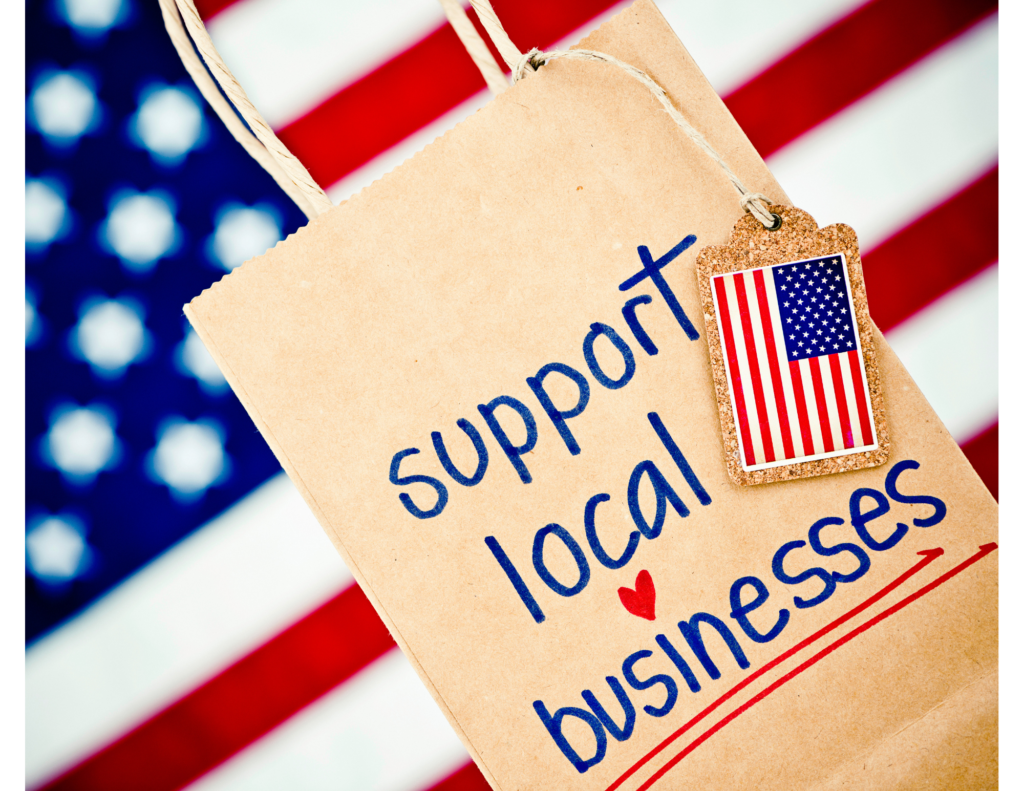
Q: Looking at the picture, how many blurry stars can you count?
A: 12